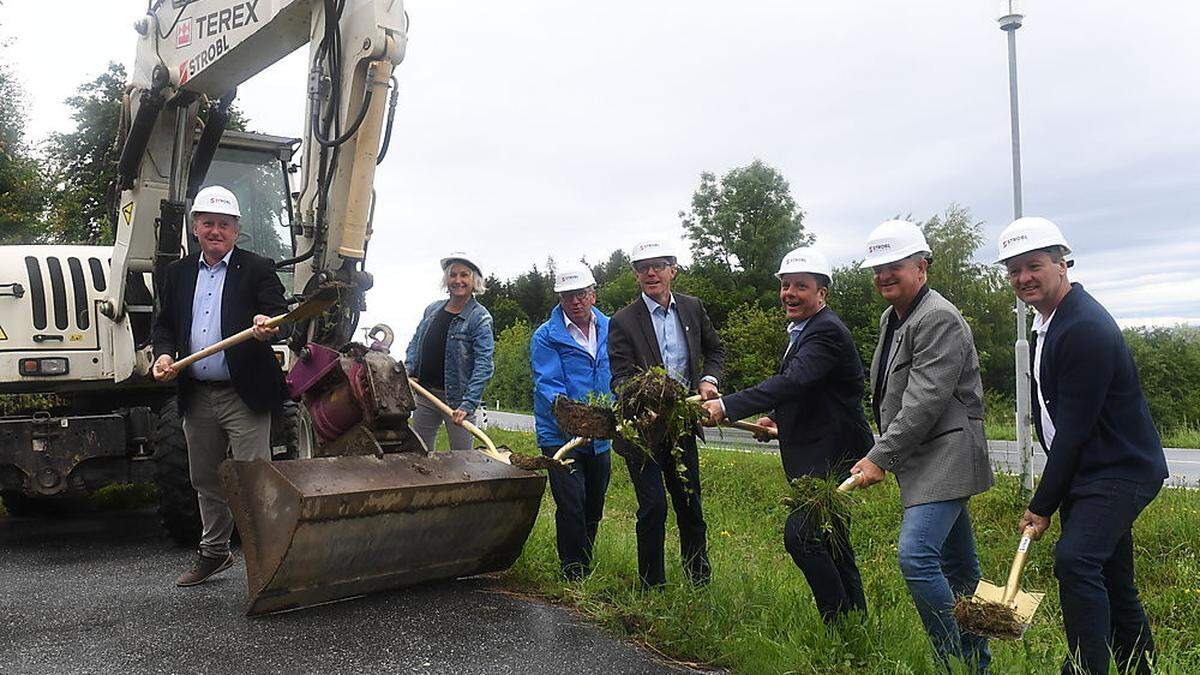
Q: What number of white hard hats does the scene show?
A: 7